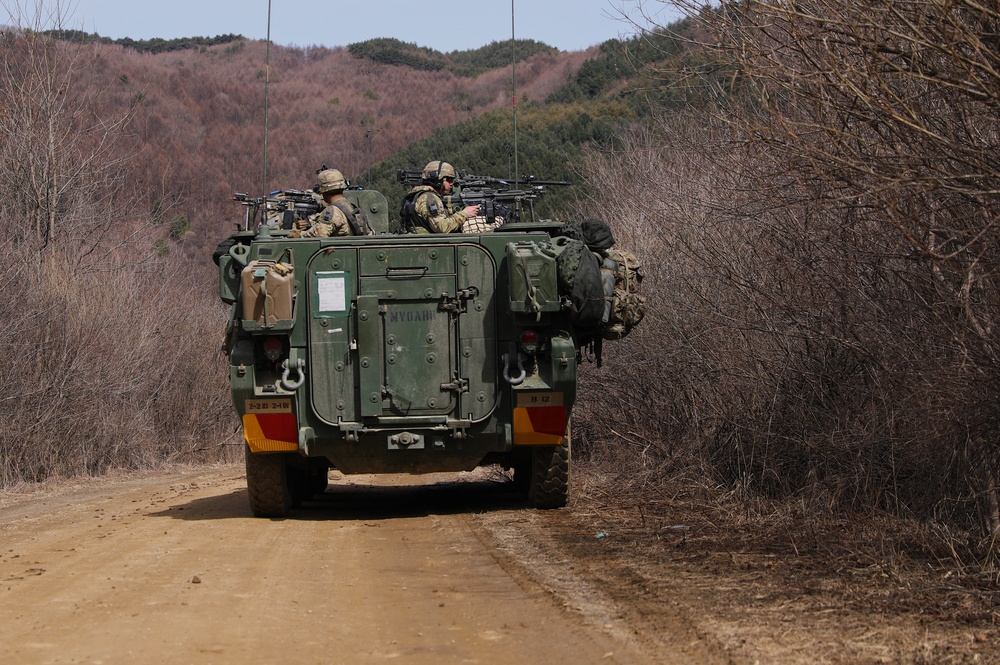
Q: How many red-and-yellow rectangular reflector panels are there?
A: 2